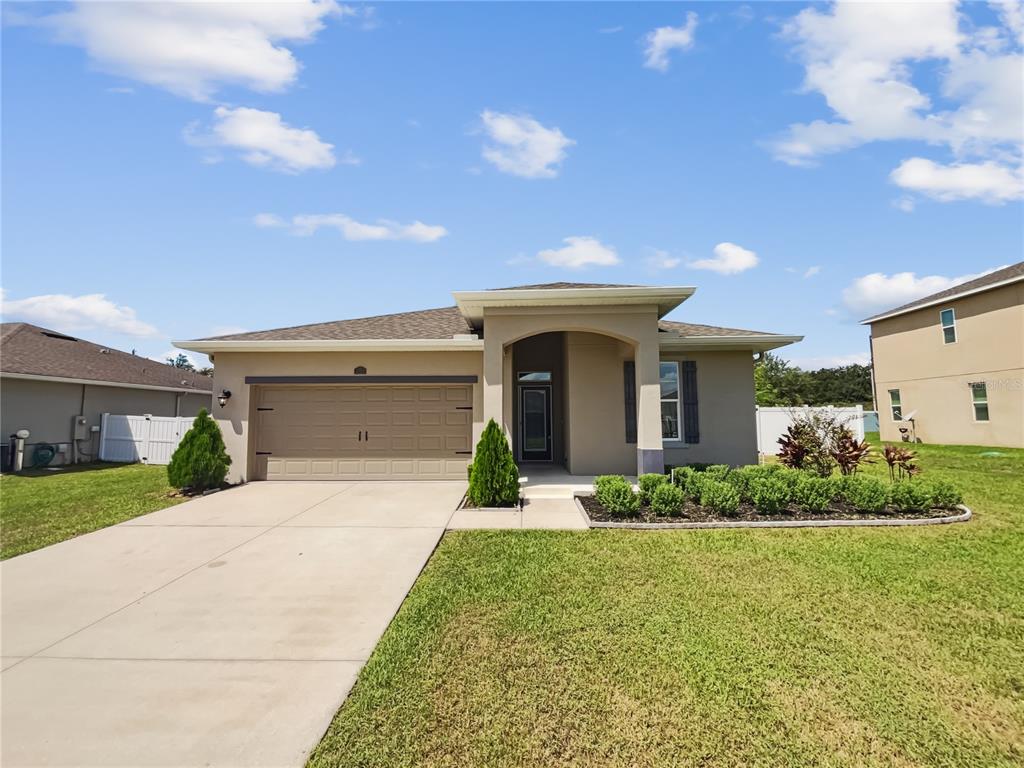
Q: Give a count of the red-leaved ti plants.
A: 3